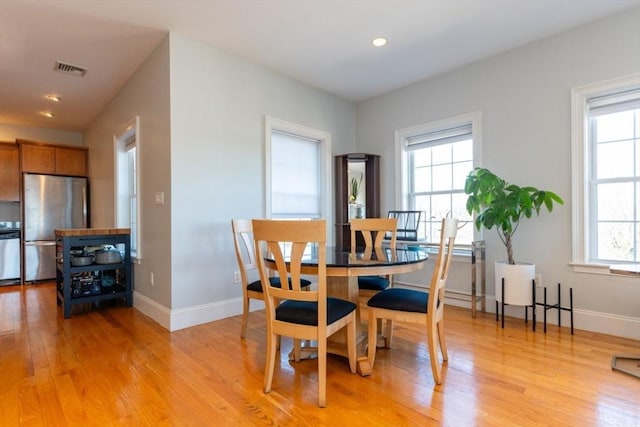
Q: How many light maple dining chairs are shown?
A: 4